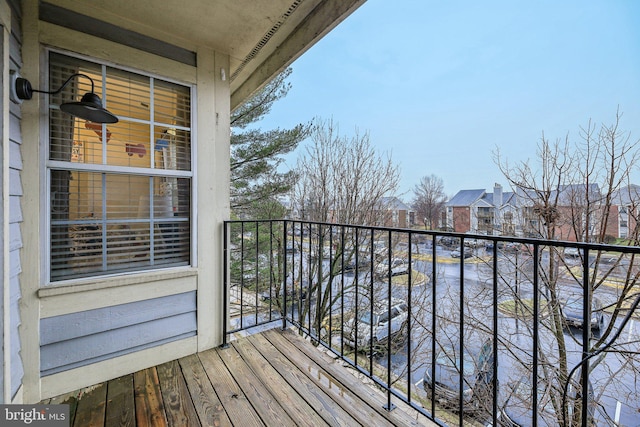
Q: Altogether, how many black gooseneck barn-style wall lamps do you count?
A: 1